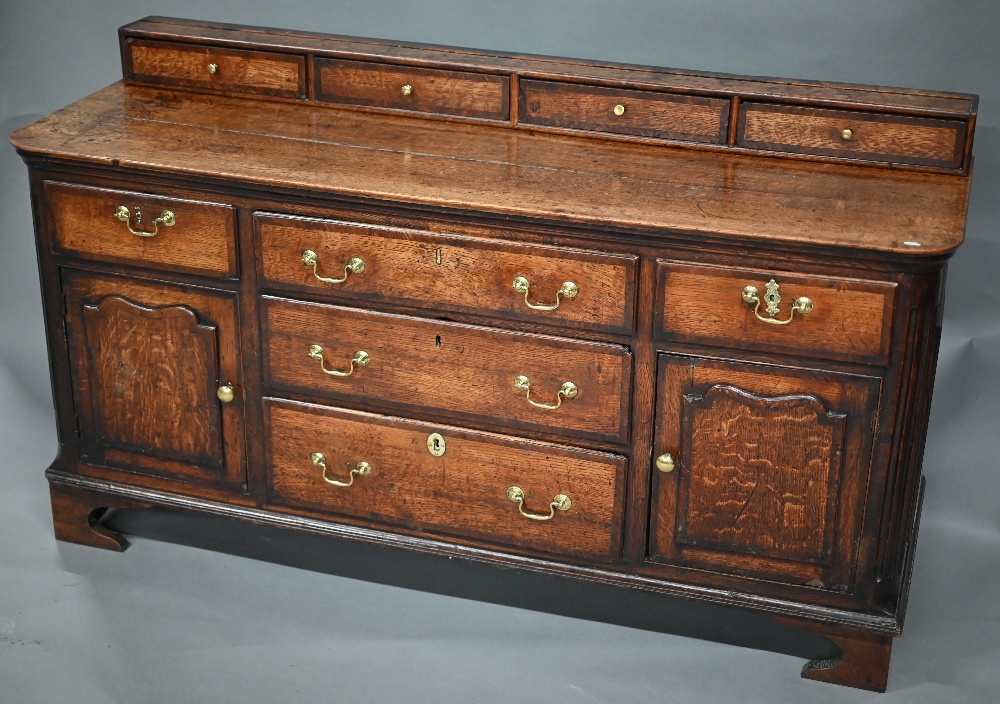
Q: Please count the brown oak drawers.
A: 9